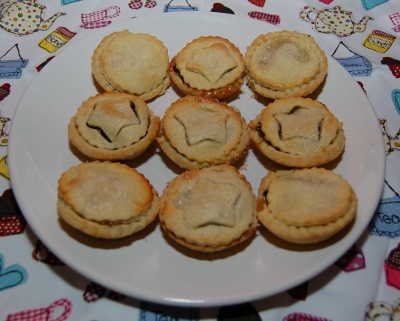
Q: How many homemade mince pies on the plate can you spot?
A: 9